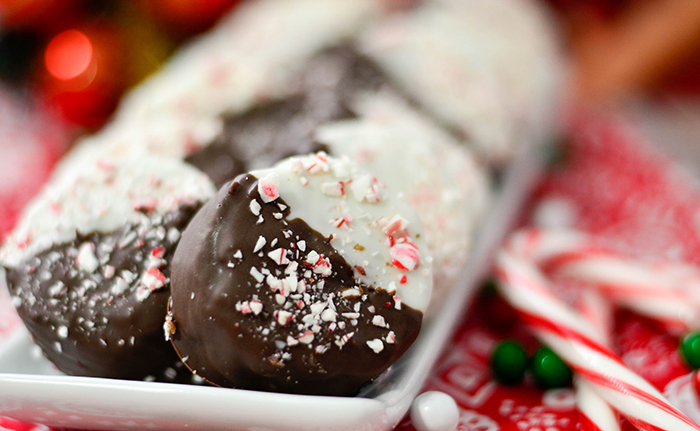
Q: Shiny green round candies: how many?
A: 3